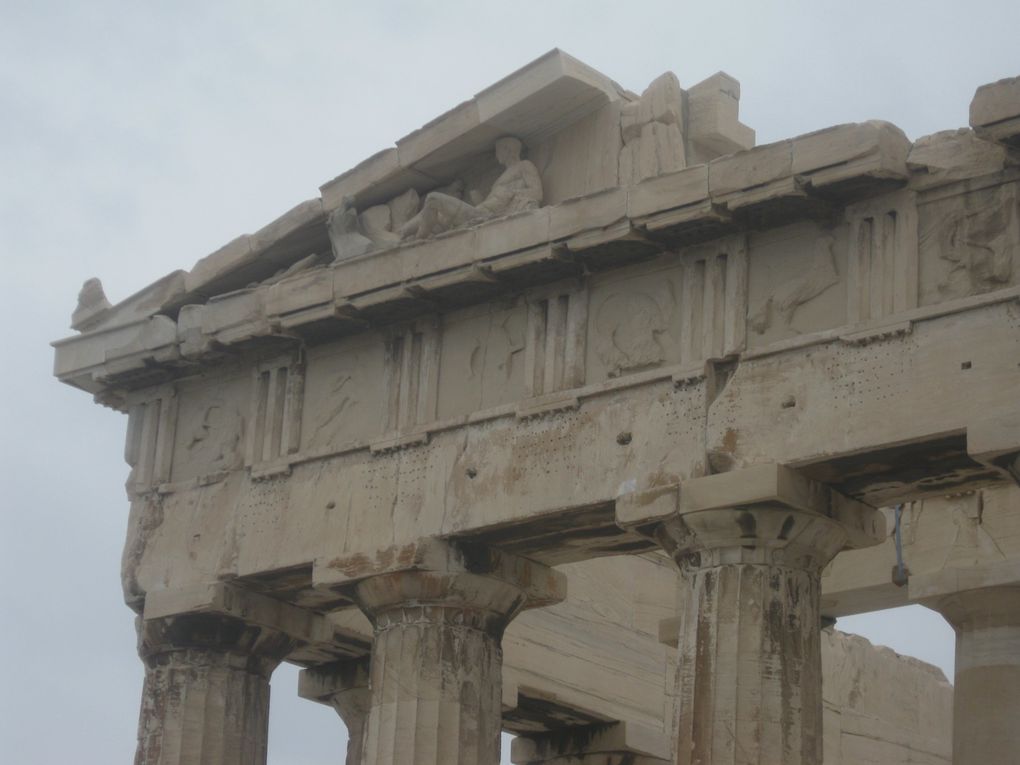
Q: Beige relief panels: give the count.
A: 6